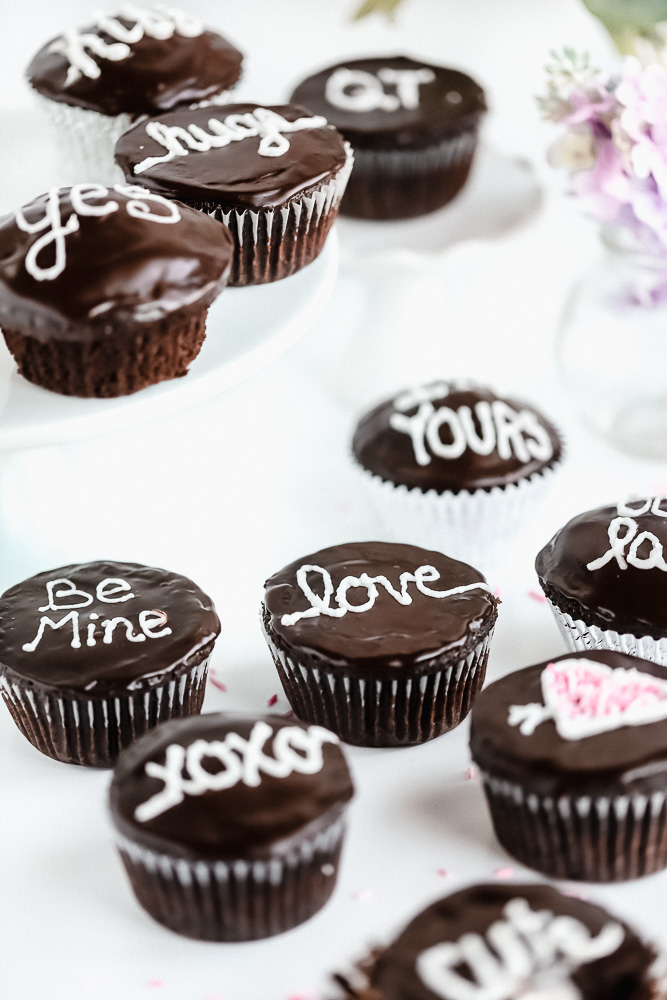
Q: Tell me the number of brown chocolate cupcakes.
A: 11